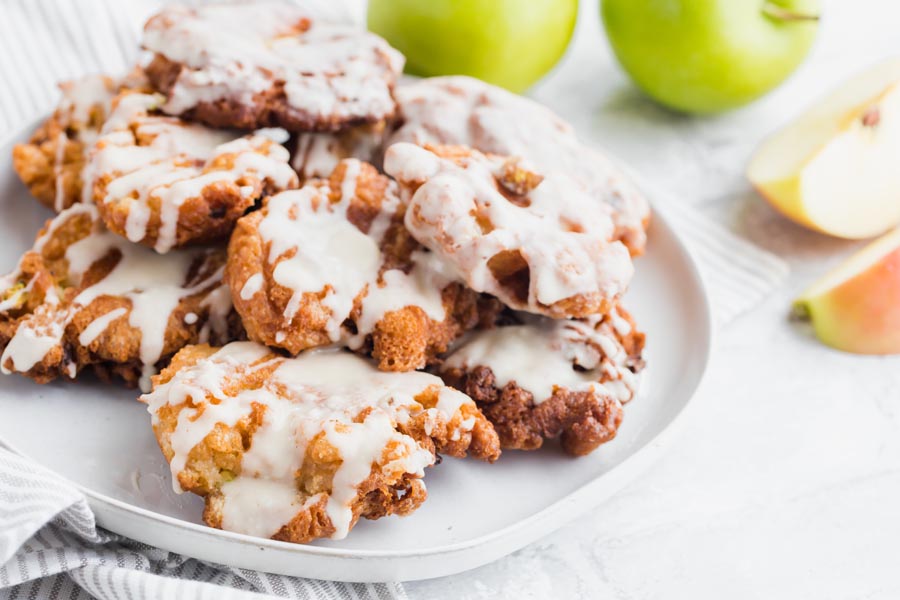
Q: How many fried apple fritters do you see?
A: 10